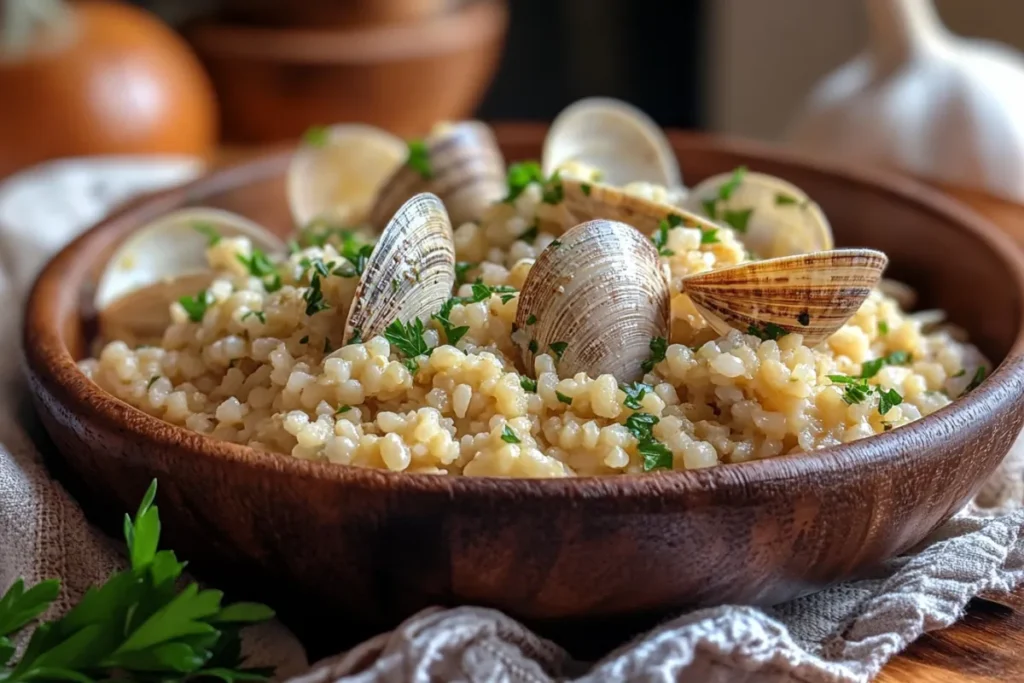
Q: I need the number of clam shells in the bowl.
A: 9